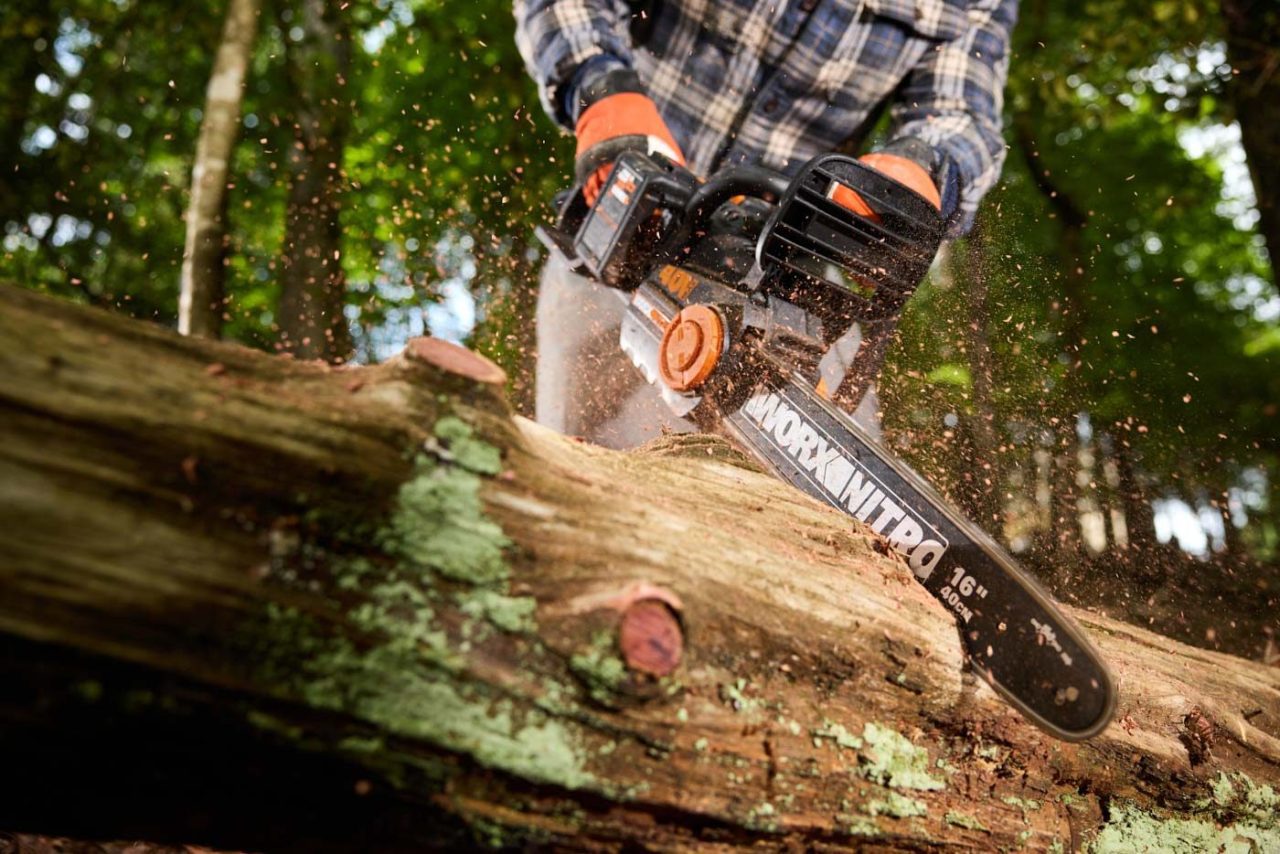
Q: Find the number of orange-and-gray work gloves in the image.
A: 2